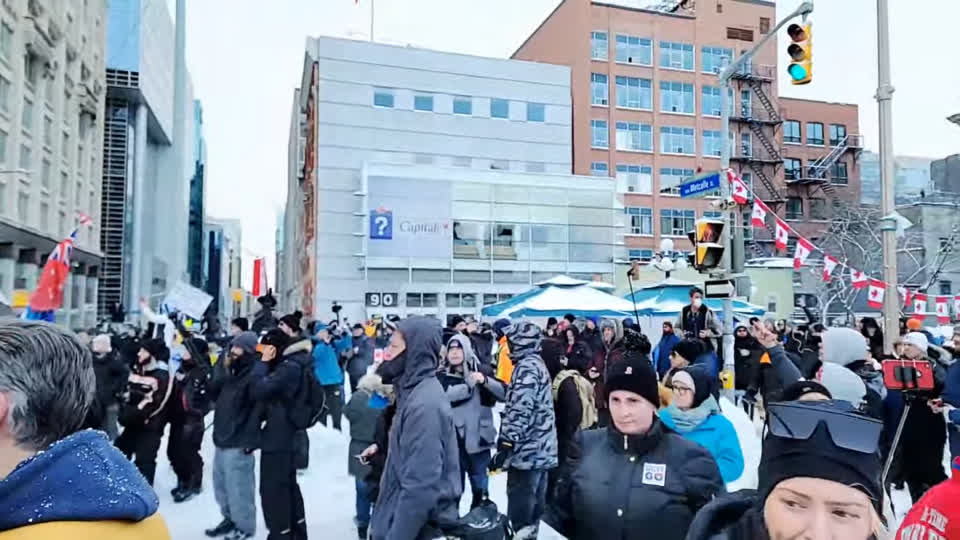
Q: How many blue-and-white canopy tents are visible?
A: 2